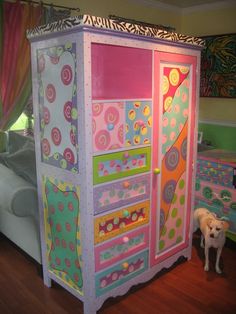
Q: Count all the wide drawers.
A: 5